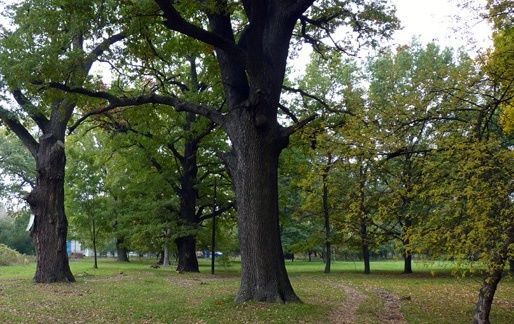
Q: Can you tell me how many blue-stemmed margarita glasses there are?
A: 0